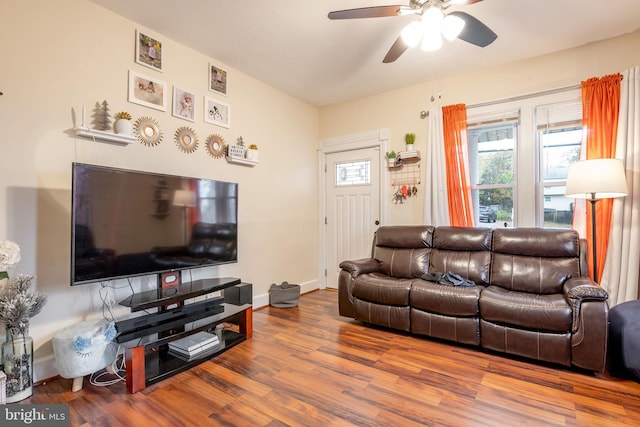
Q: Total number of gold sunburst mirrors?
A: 3